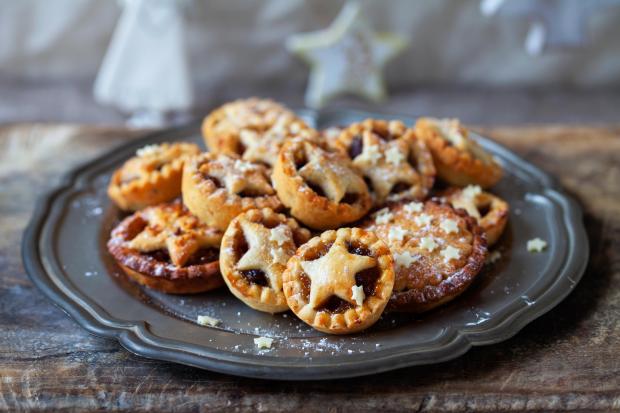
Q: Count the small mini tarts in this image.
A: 12